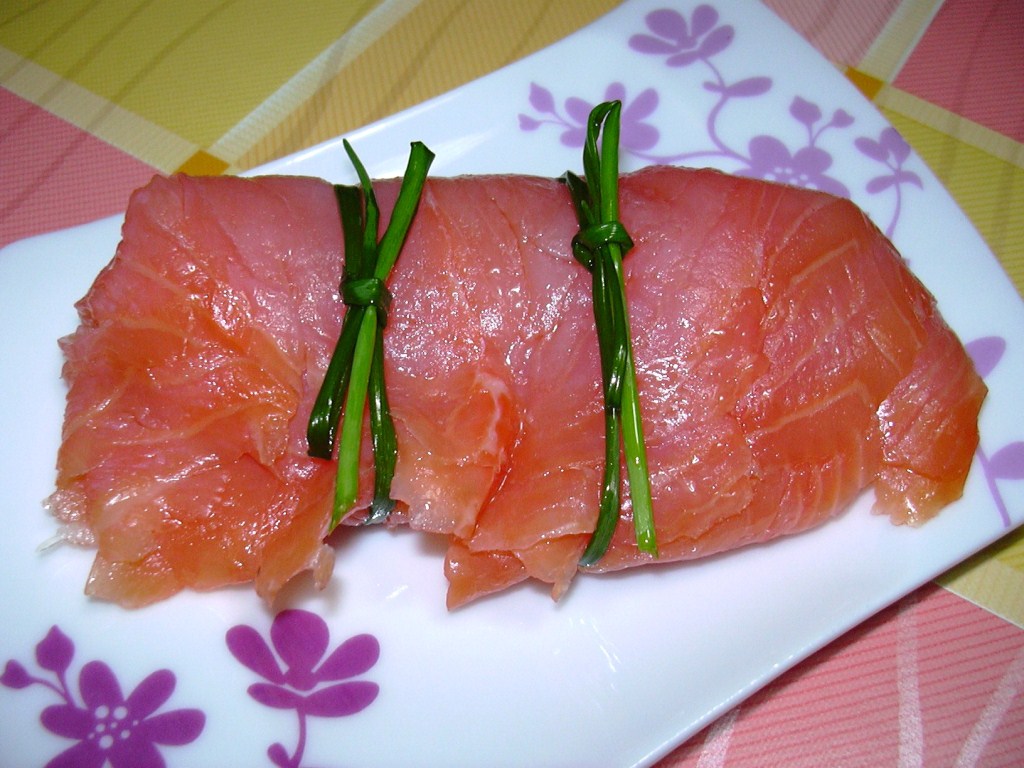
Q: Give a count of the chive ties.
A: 2